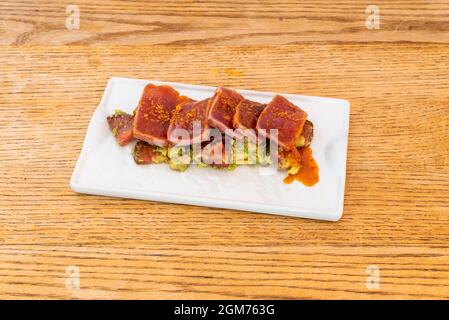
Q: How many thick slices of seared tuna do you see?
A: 5